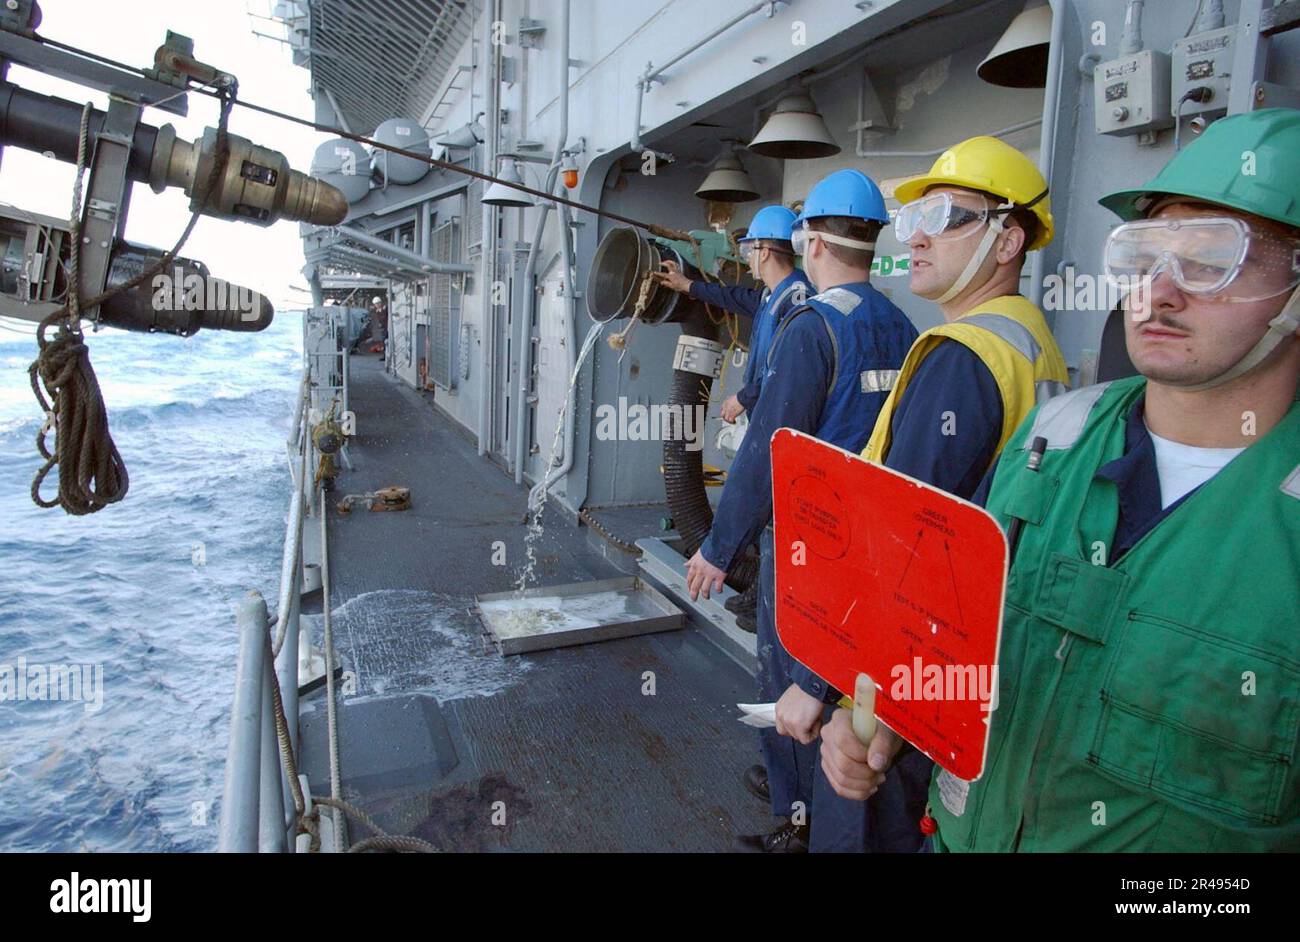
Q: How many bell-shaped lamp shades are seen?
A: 4